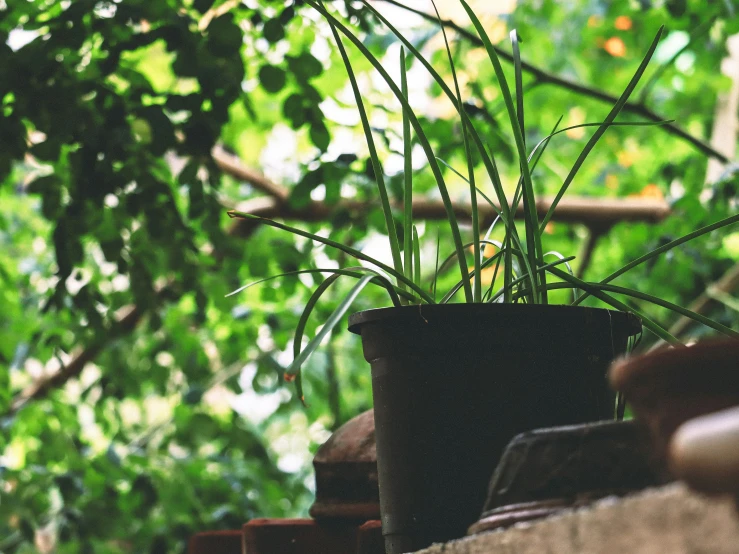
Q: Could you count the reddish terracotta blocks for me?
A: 3